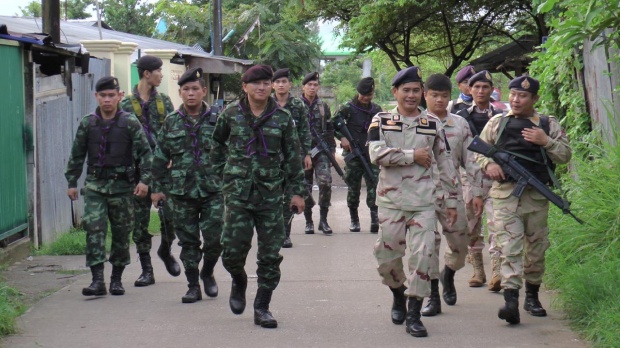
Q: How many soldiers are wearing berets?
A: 11